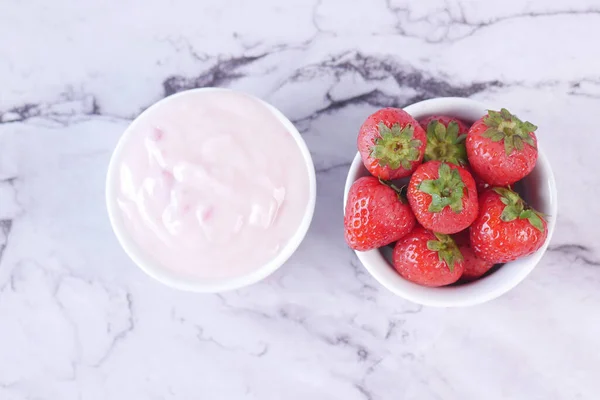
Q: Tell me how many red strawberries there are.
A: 8